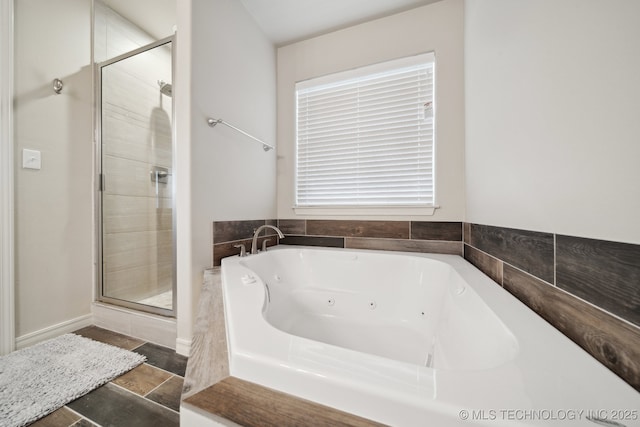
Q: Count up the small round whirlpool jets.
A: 4